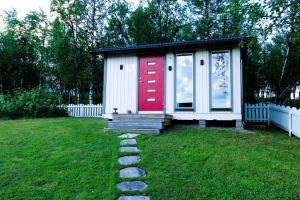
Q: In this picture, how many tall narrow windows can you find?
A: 2